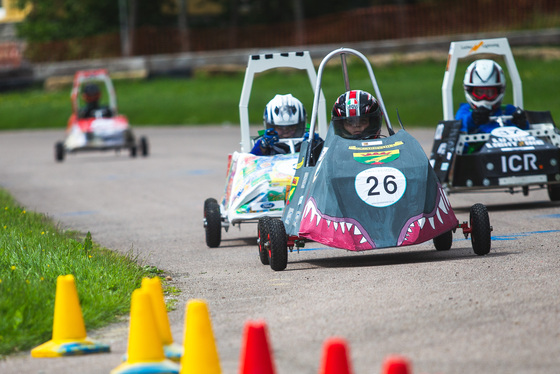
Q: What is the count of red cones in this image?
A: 3